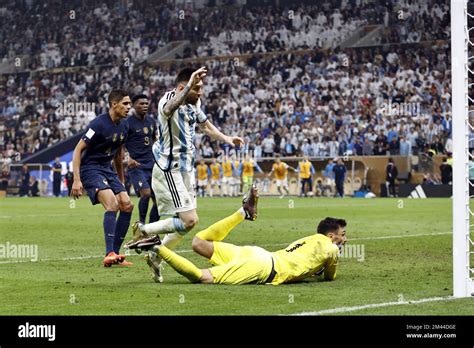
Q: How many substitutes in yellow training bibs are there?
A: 7